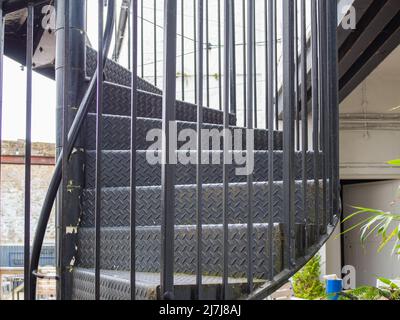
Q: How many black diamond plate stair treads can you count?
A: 7